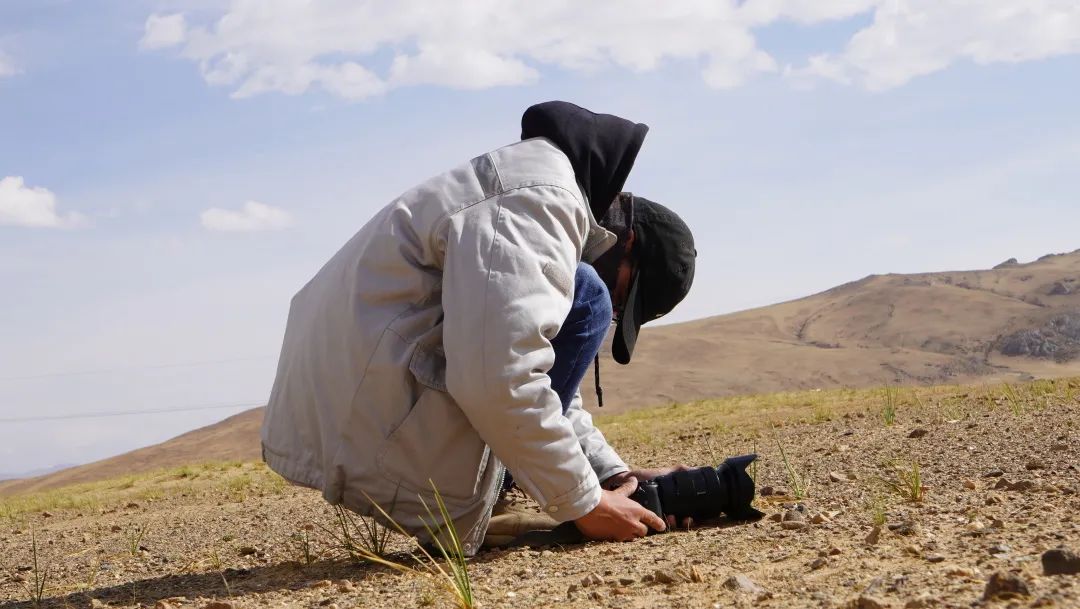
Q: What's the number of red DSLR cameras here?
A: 0